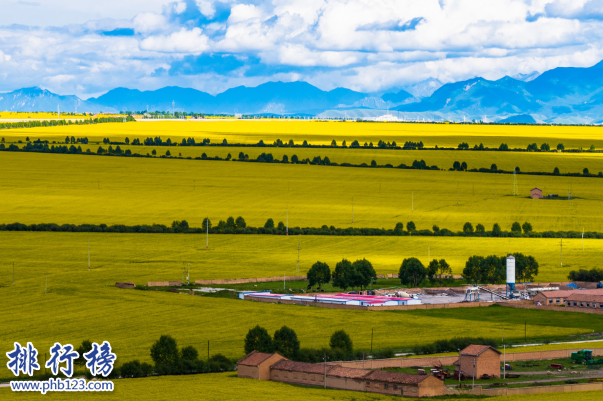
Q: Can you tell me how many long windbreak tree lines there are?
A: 3